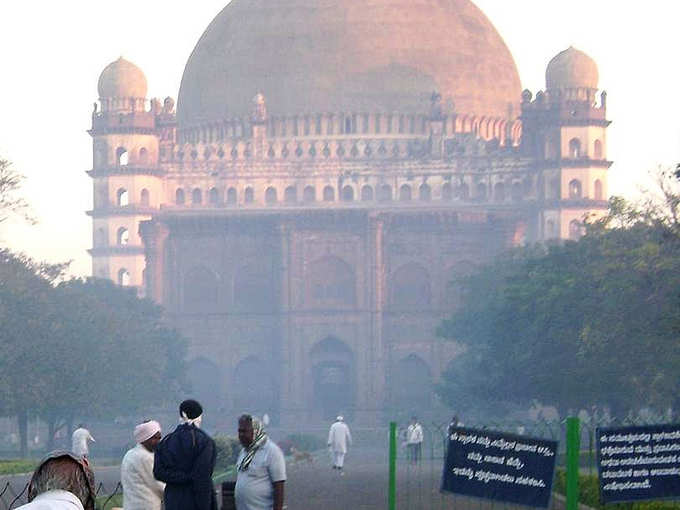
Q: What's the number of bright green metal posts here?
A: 2